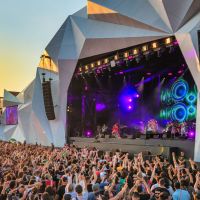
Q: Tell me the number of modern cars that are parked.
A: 0